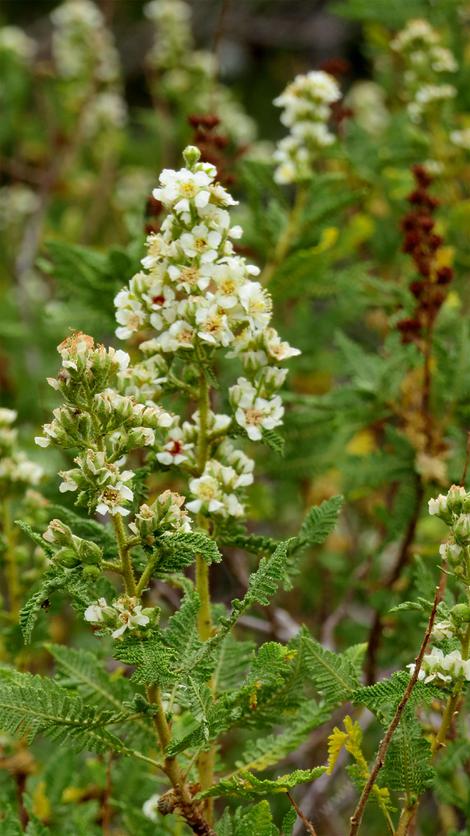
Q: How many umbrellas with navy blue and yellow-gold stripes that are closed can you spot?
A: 0